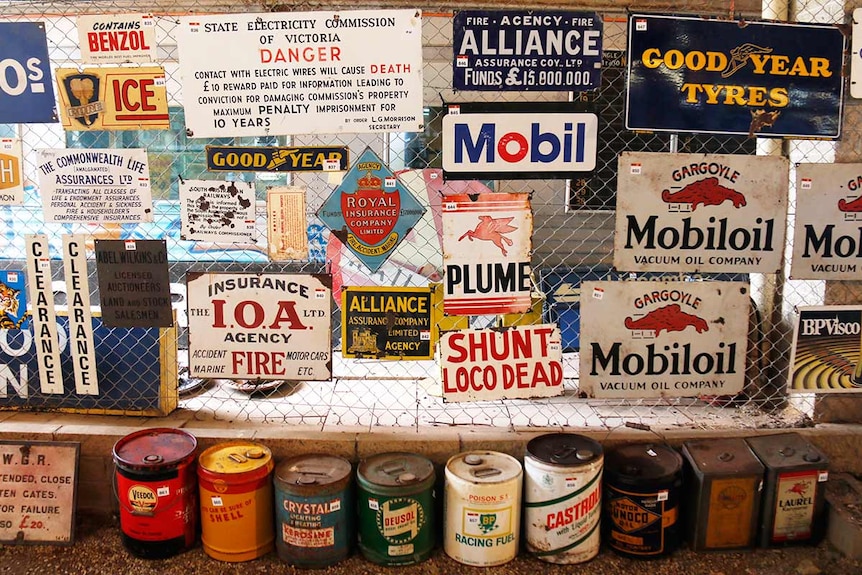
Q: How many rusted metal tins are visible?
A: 9